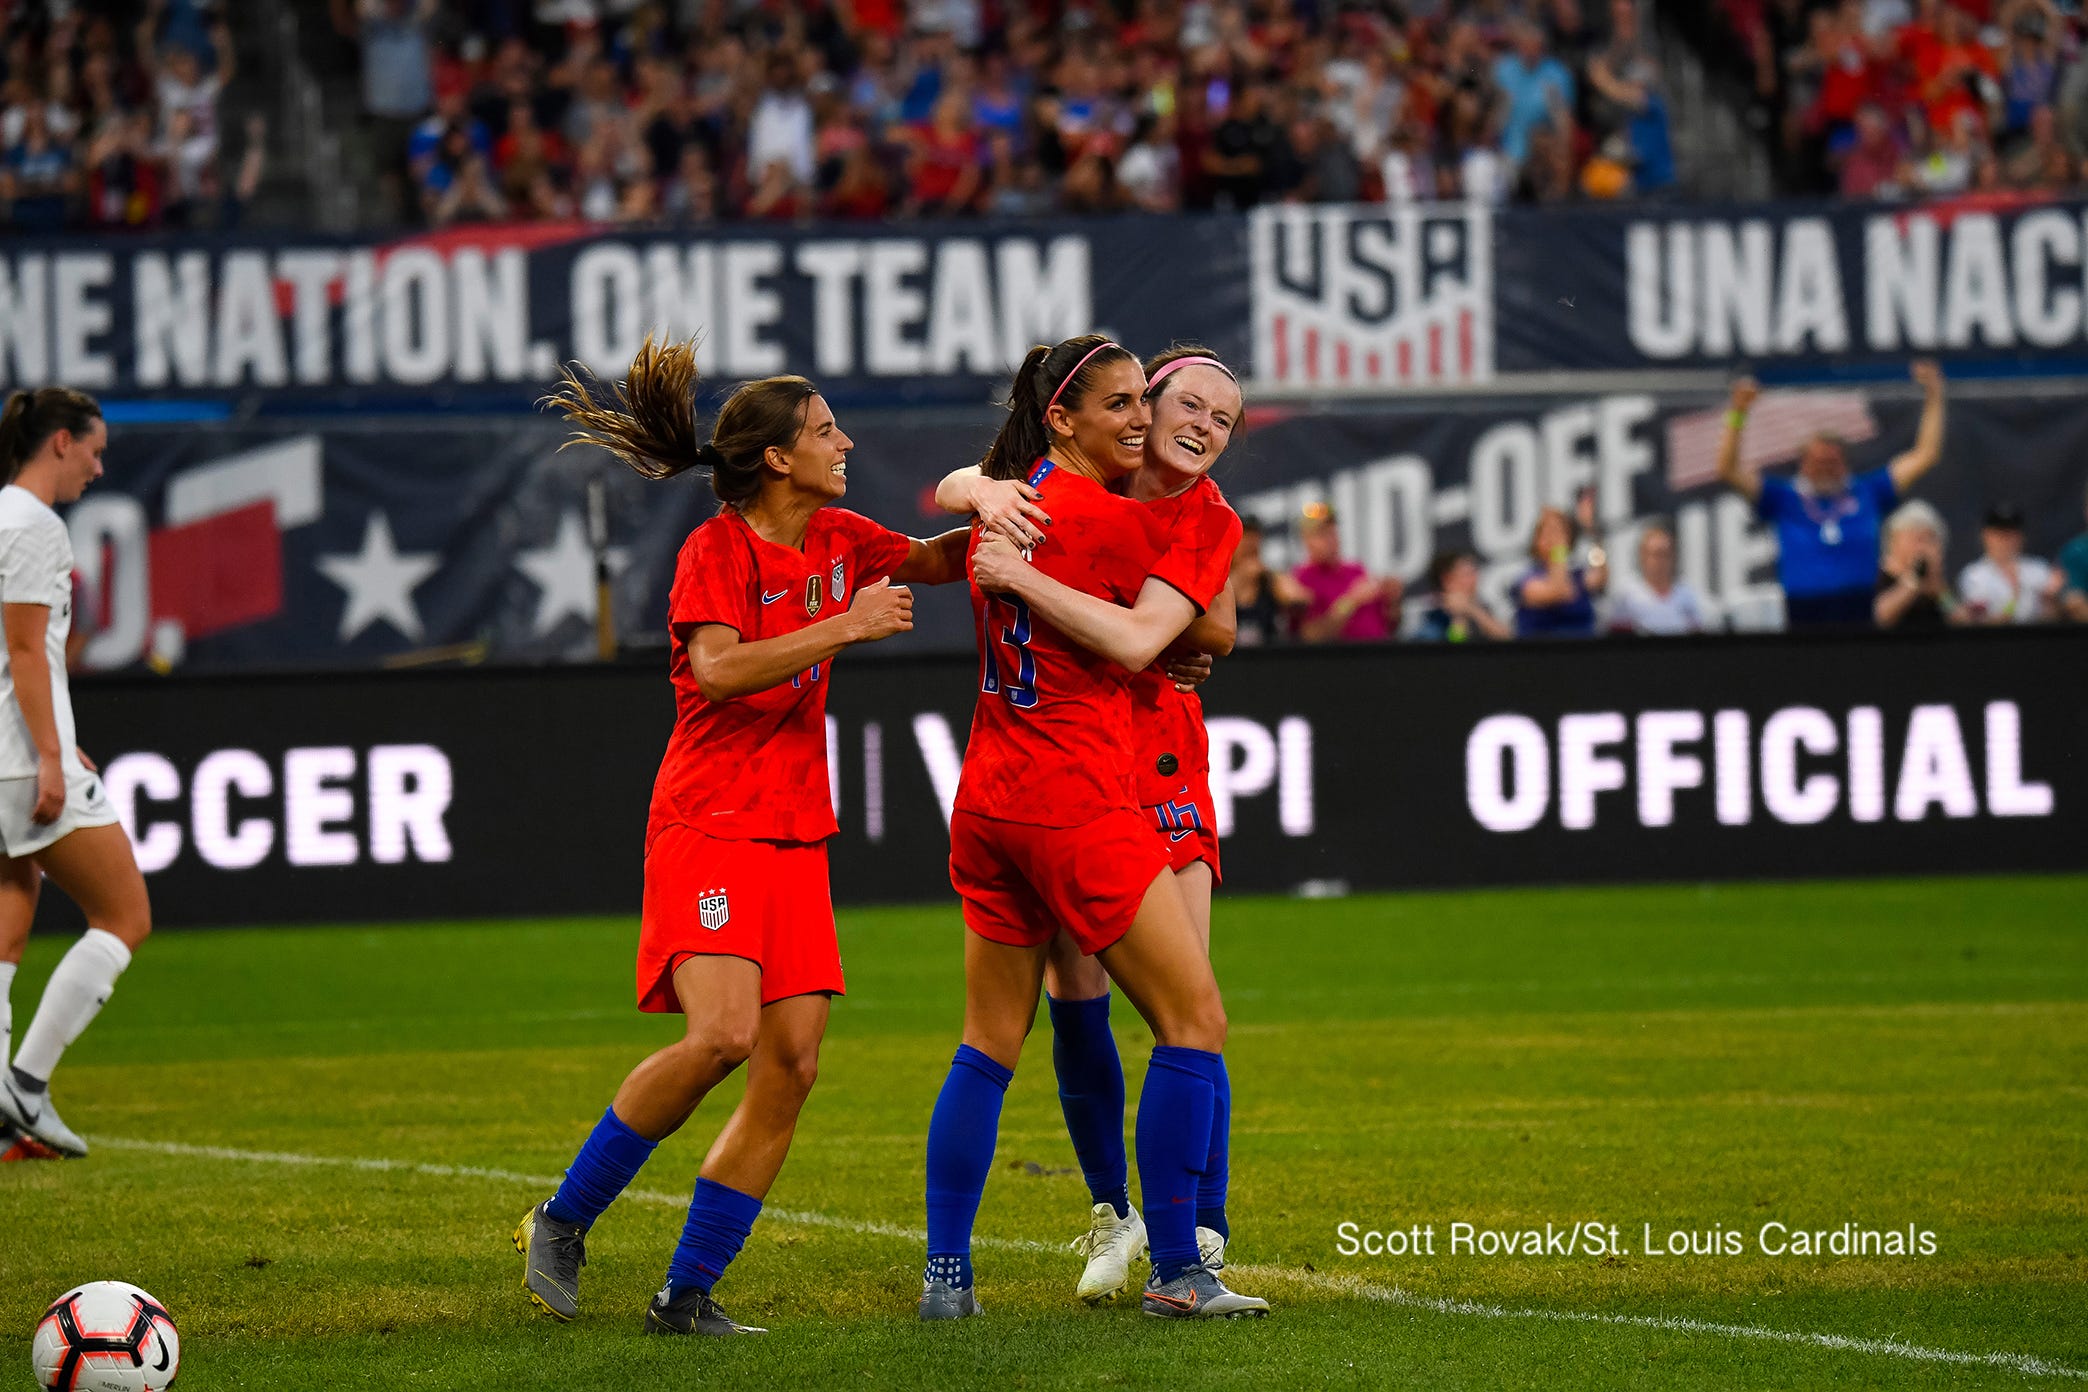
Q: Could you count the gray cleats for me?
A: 4